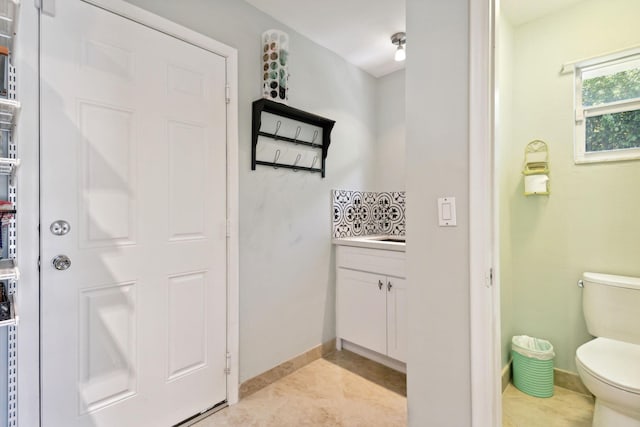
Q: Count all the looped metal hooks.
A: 6